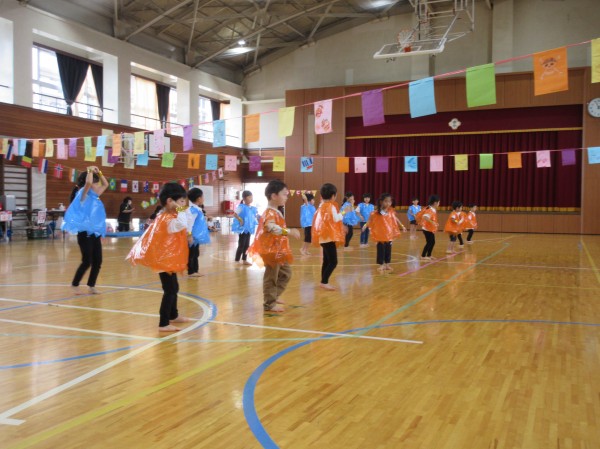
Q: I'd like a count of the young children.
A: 14